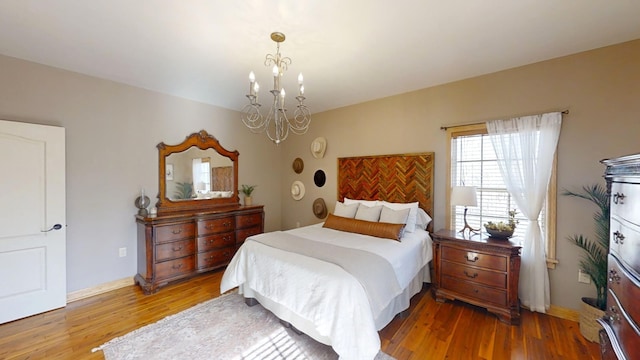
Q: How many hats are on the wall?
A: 5